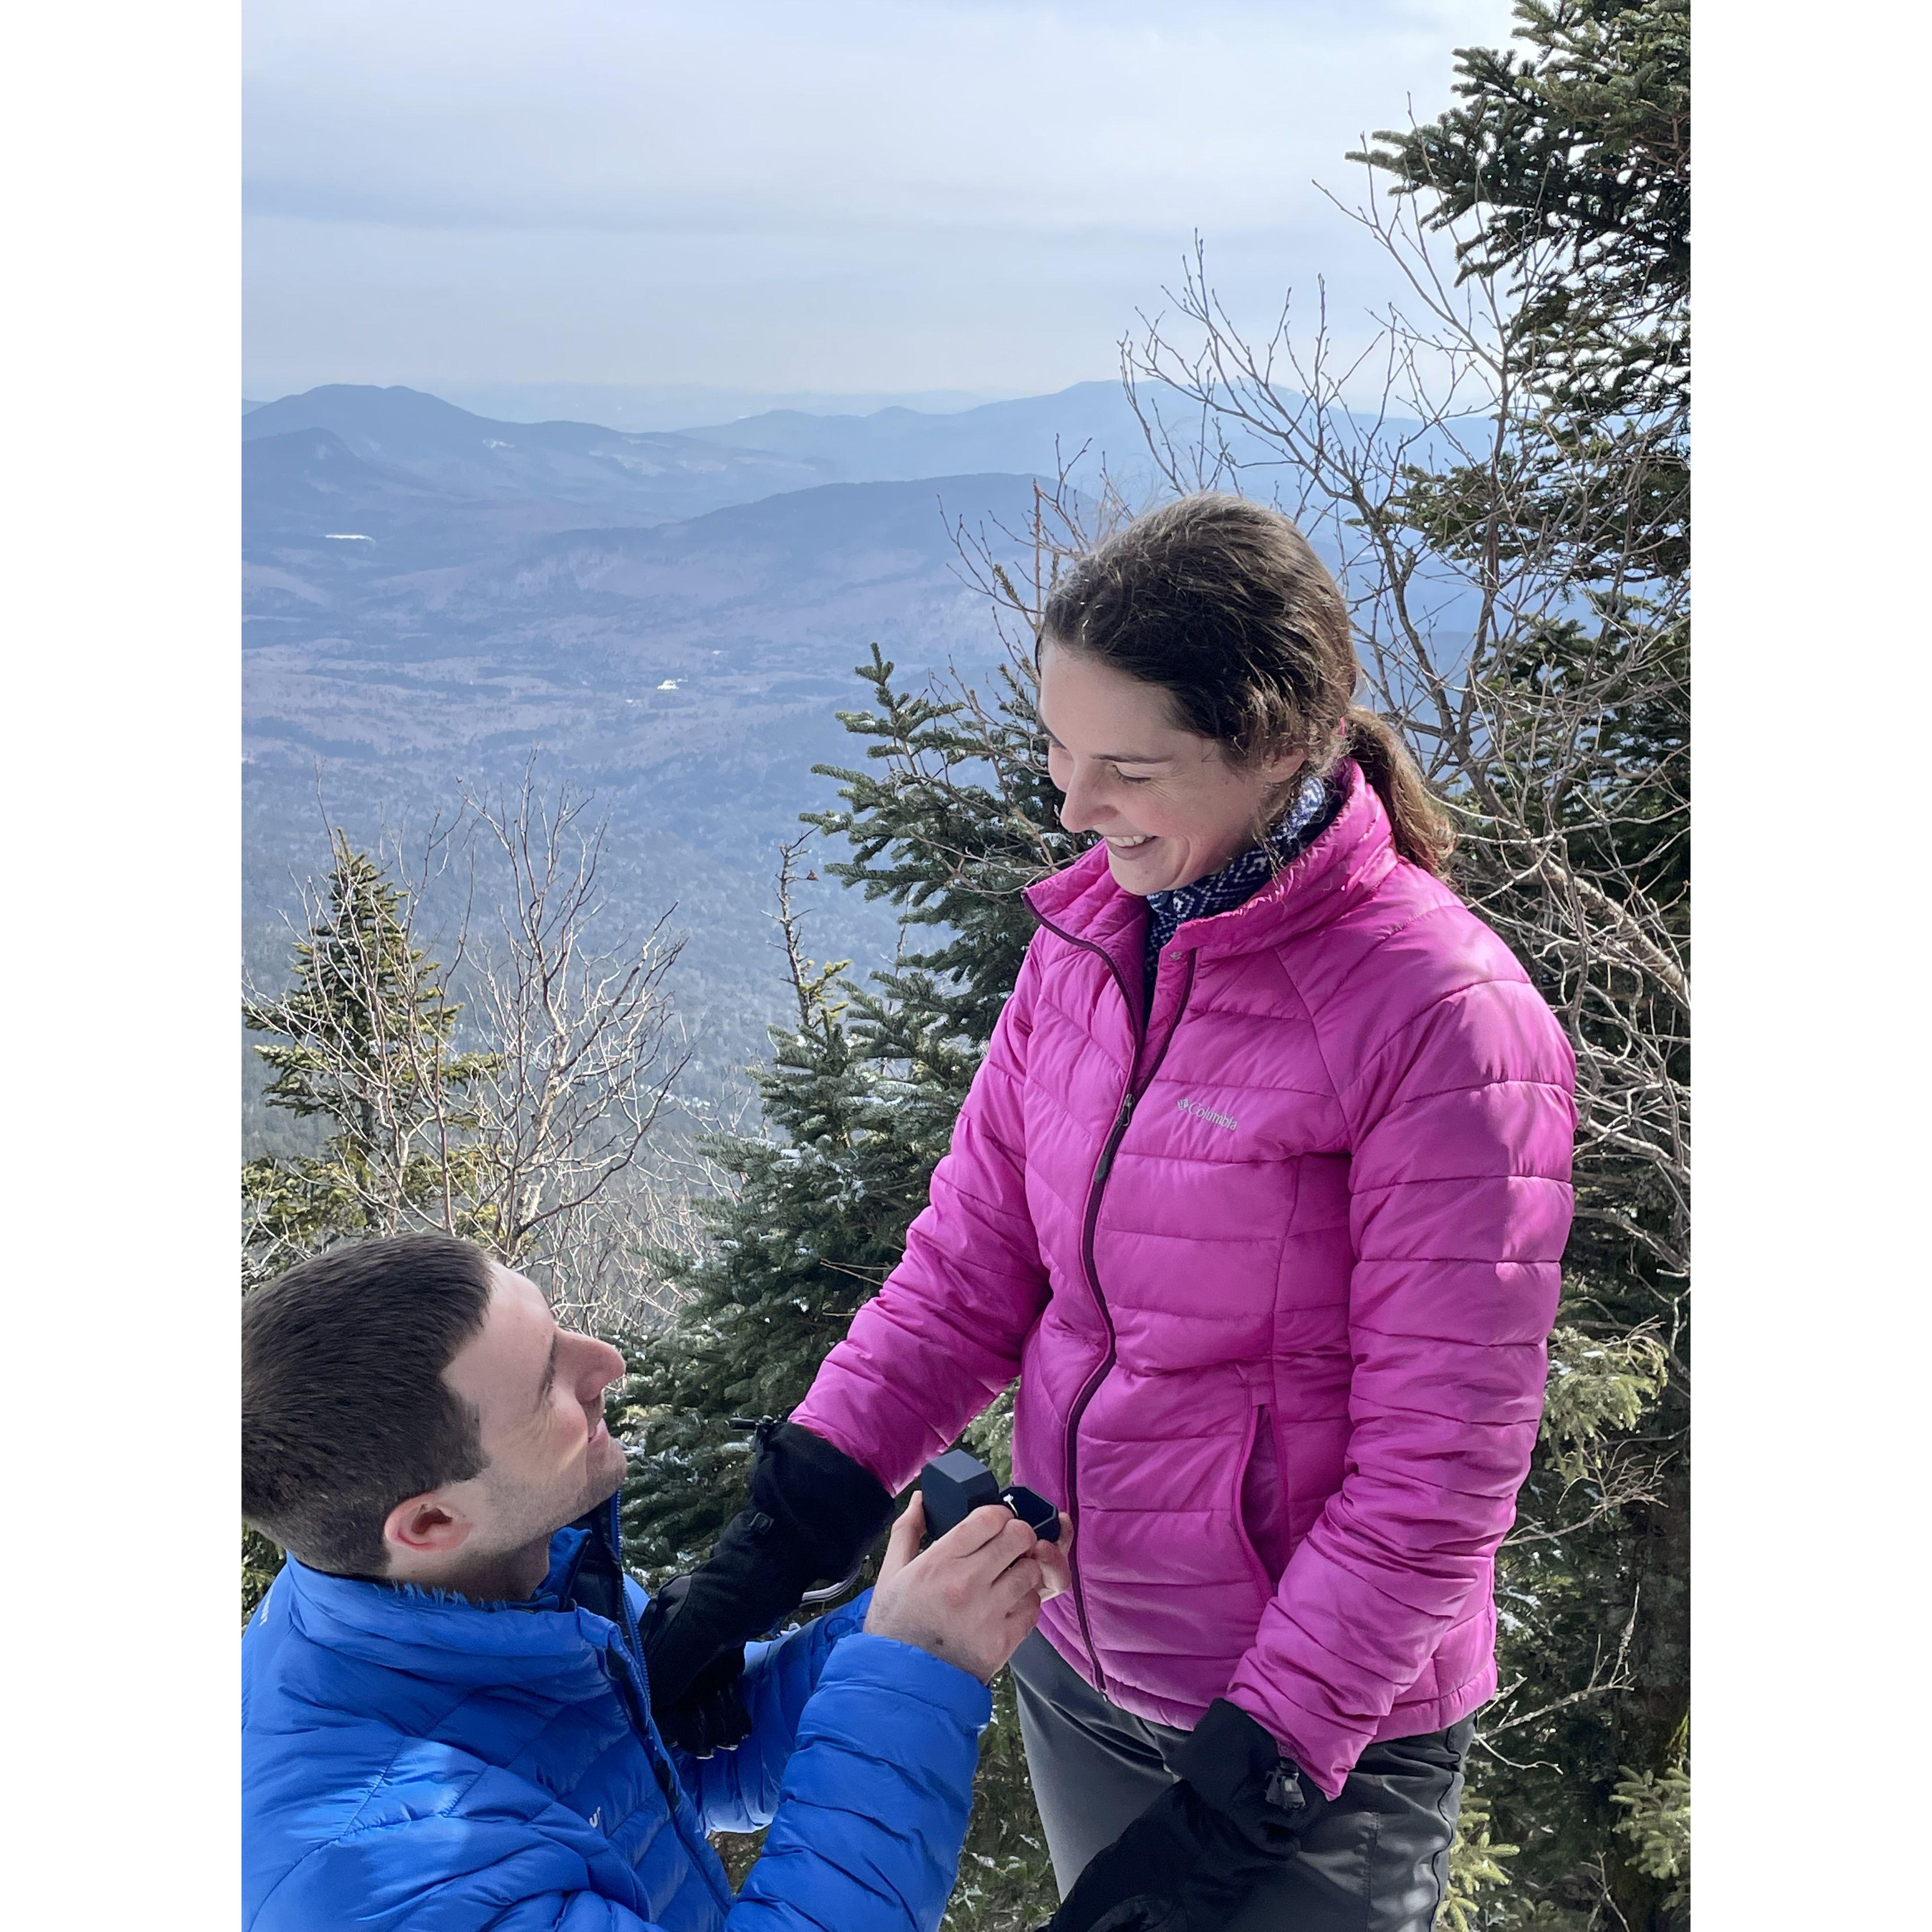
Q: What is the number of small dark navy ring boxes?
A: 1